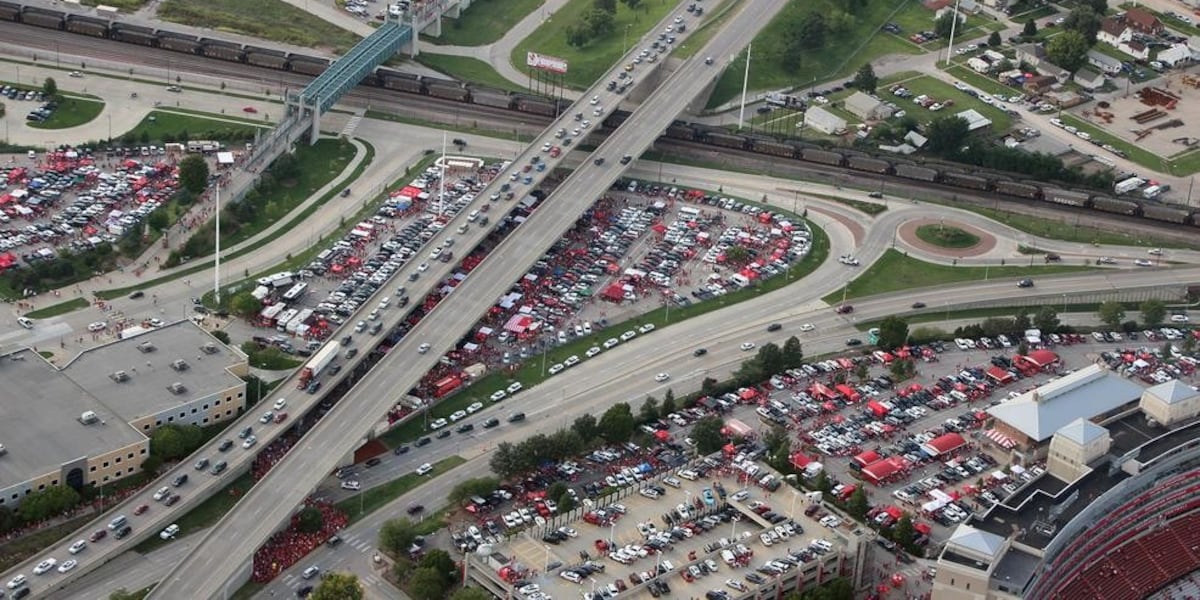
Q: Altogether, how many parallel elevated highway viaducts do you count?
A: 2